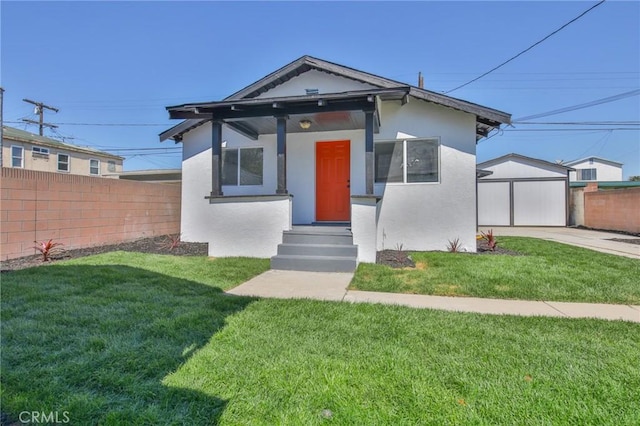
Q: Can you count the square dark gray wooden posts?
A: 3